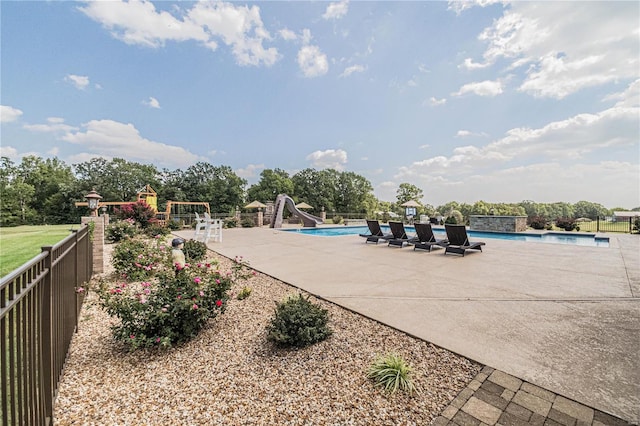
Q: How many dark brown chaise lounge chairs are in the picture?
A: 4